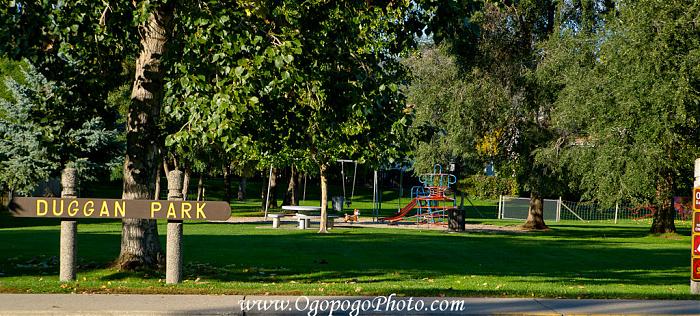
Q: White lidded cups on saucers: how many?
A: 0